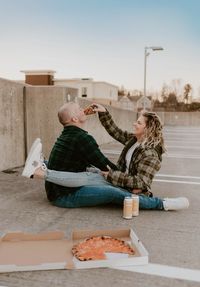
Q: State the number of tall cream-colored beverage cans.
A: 2